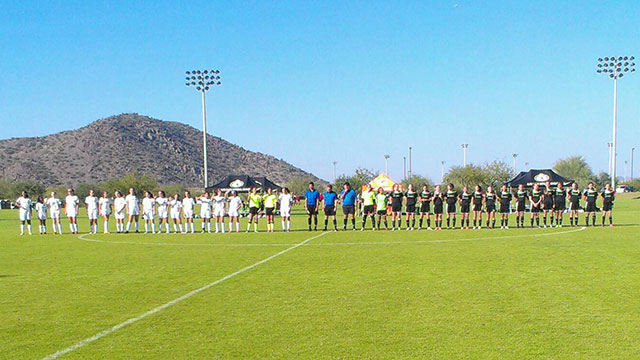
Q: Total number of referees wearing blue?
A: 3